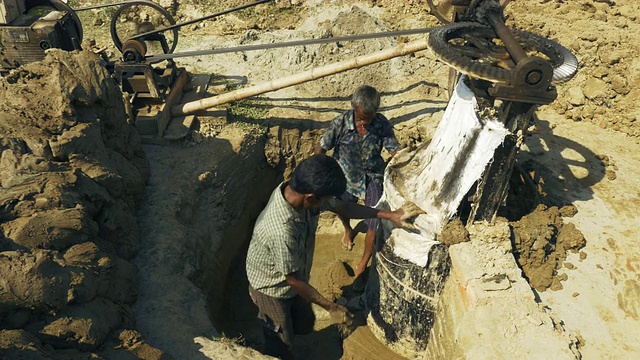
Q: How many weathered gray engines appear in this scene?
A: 1